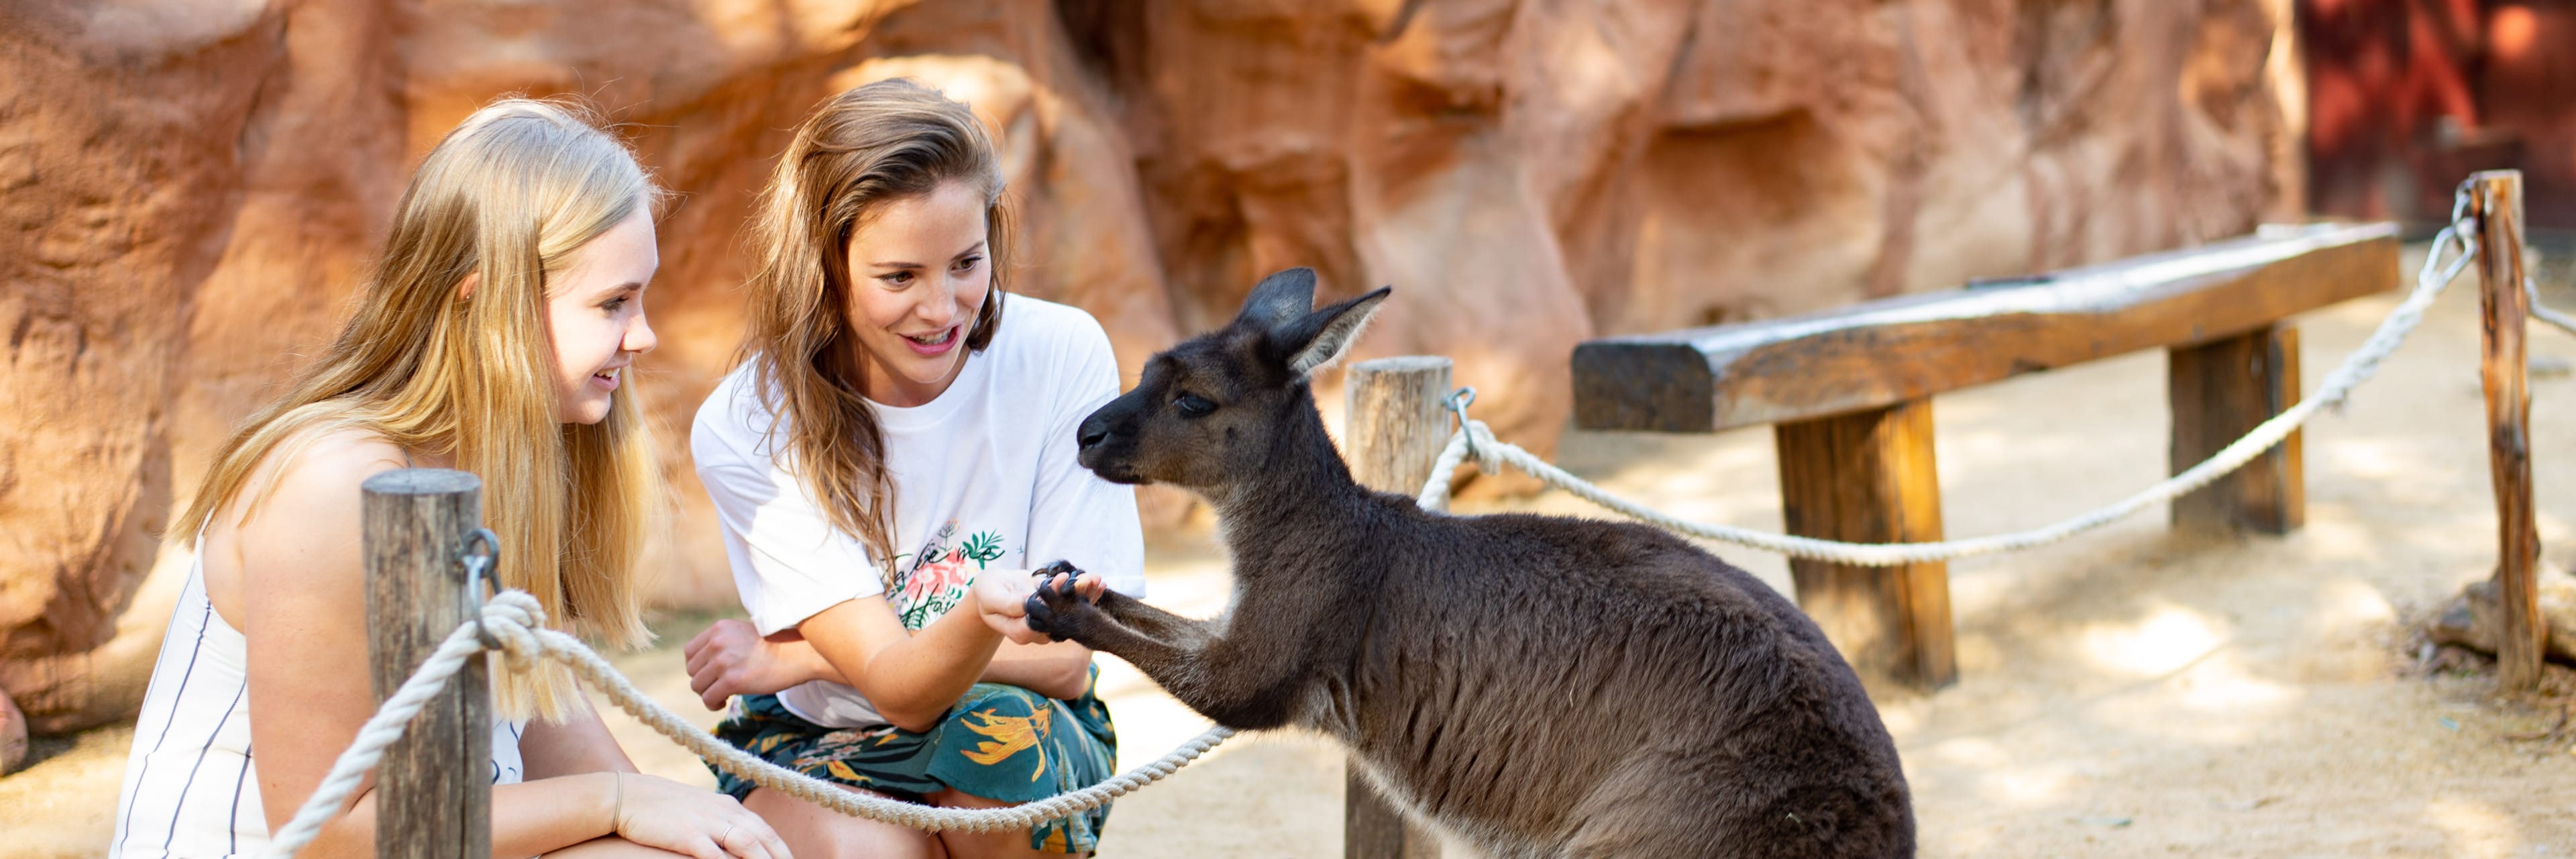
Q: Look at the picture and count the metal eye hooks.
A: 3